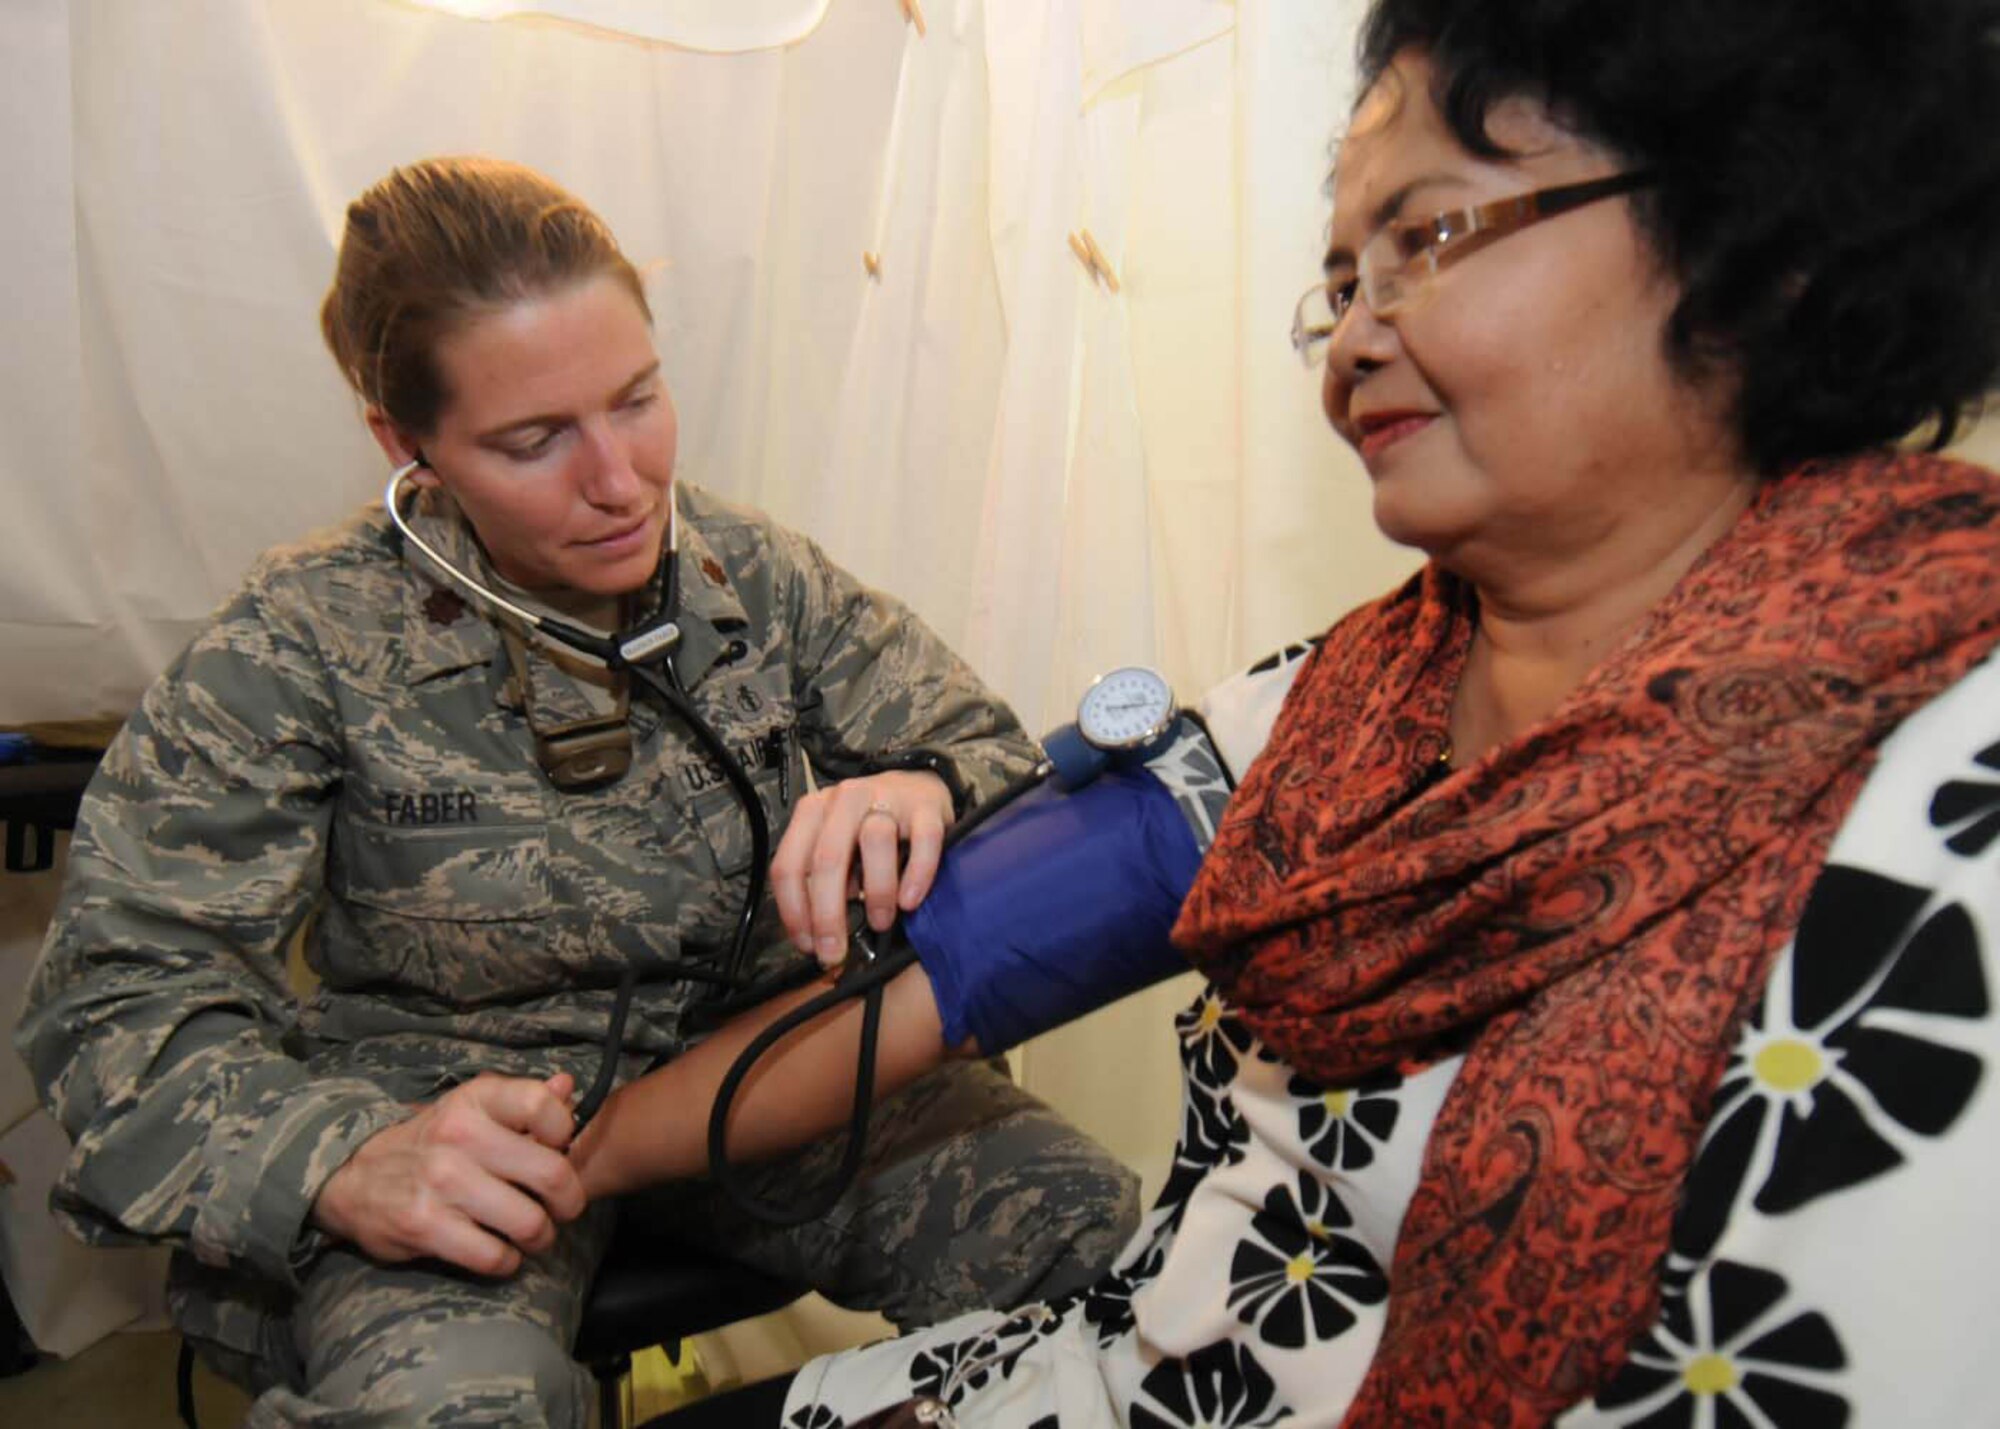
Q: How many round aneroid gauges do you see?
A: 1